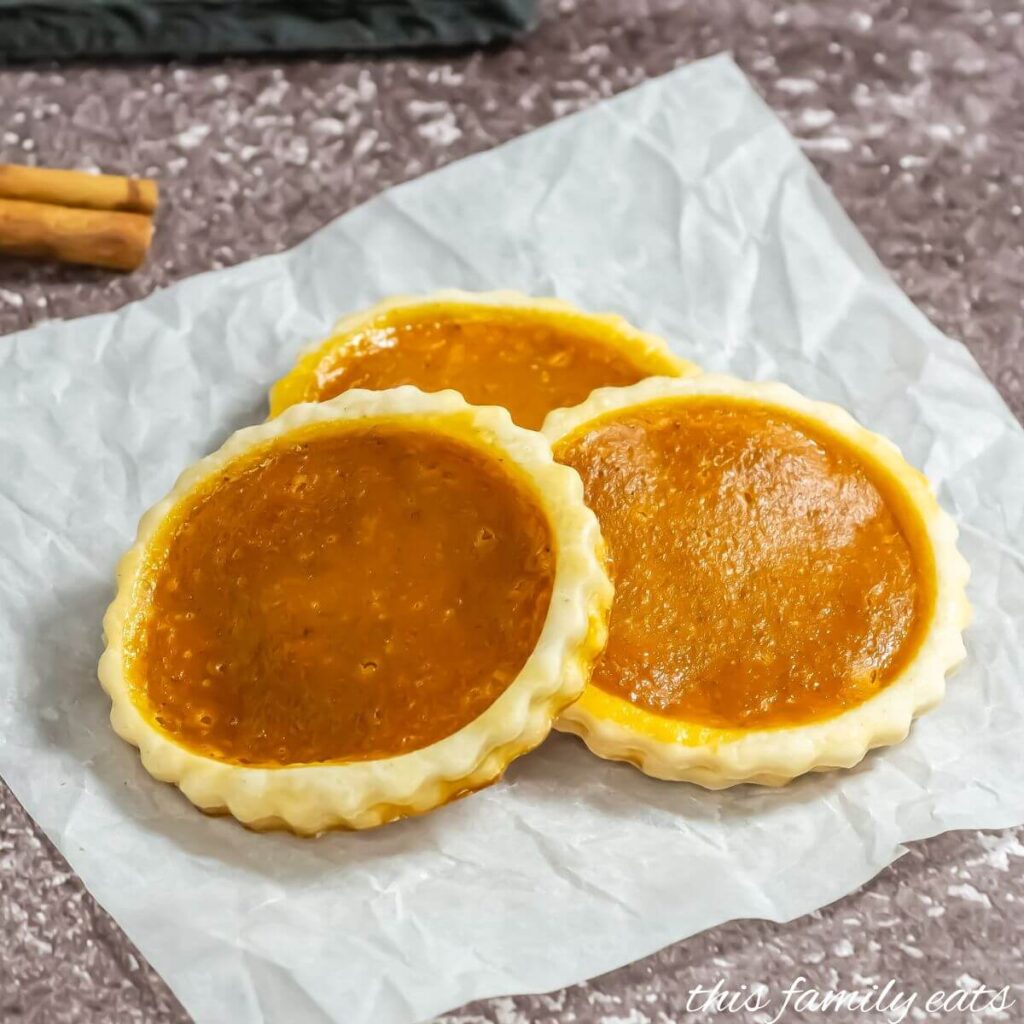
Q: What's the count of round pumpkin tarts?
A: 3